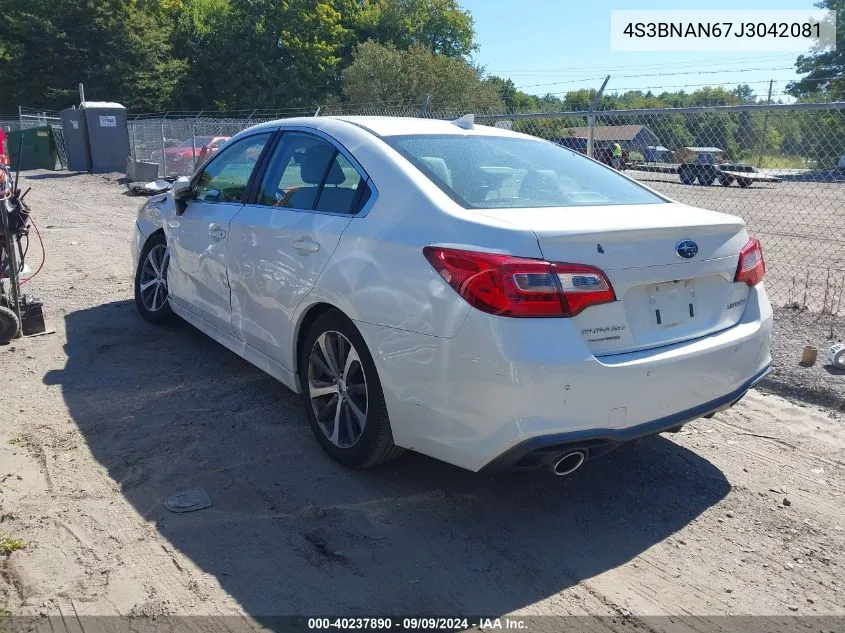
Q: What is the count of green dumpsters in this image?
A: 1